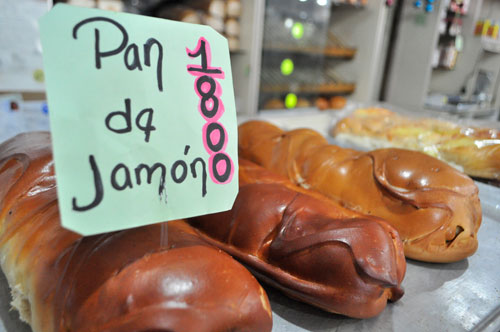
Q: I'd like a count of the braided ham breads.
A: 3